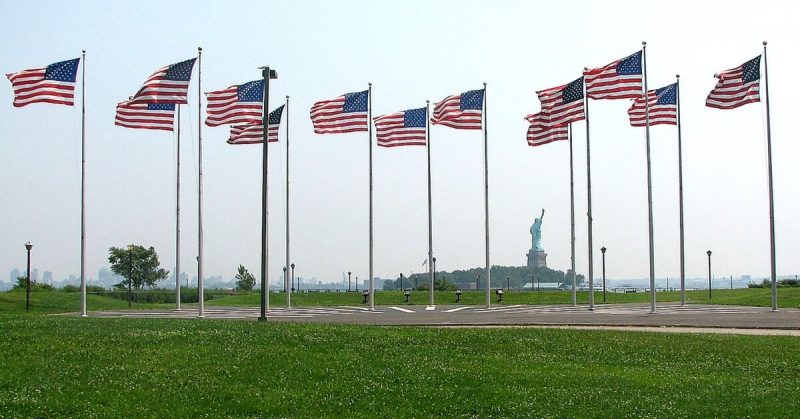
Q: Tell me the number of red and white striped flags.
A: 13